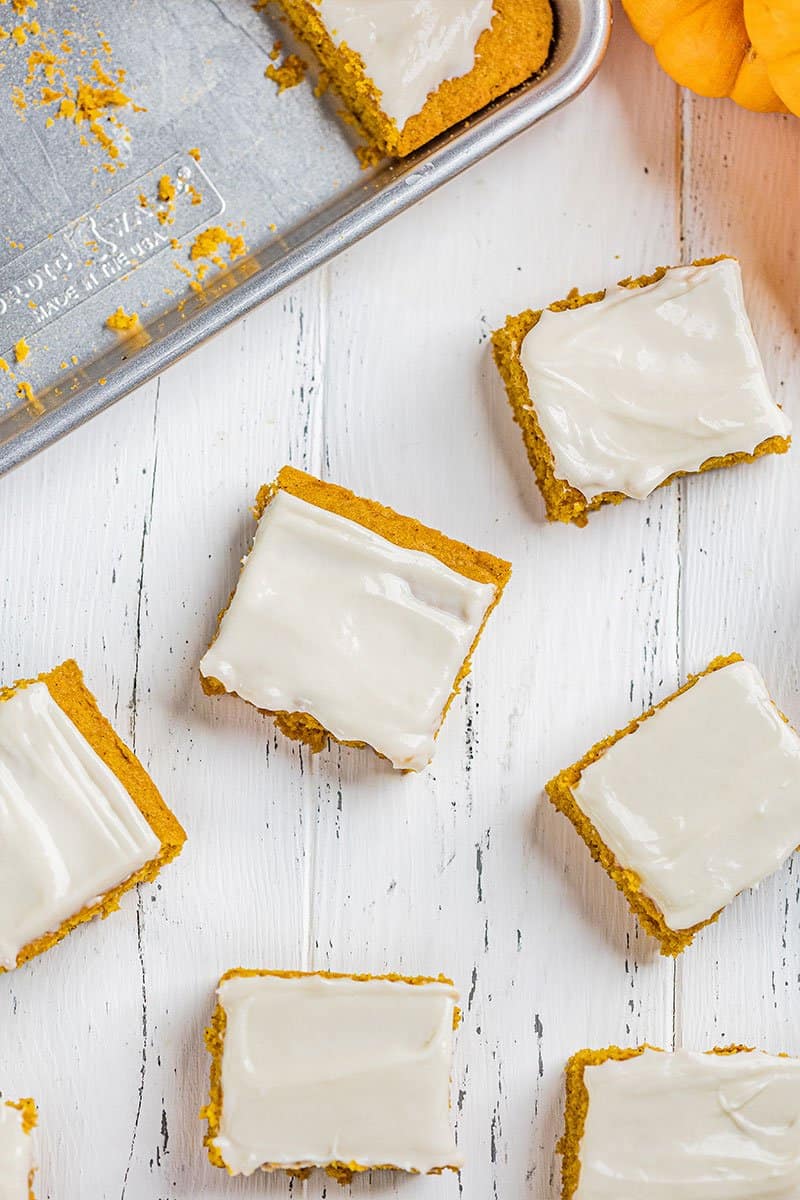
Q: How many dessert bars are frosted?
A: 8